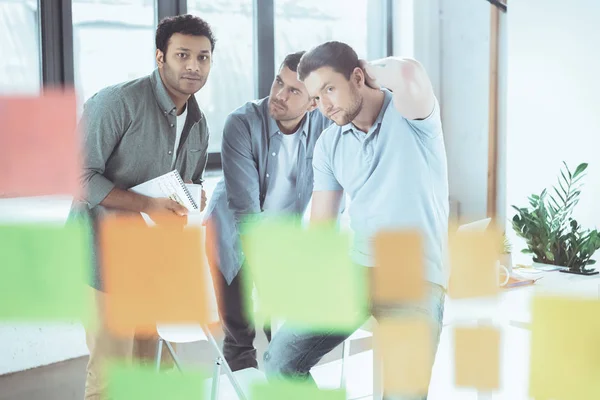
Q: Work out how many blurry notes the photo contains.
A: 11